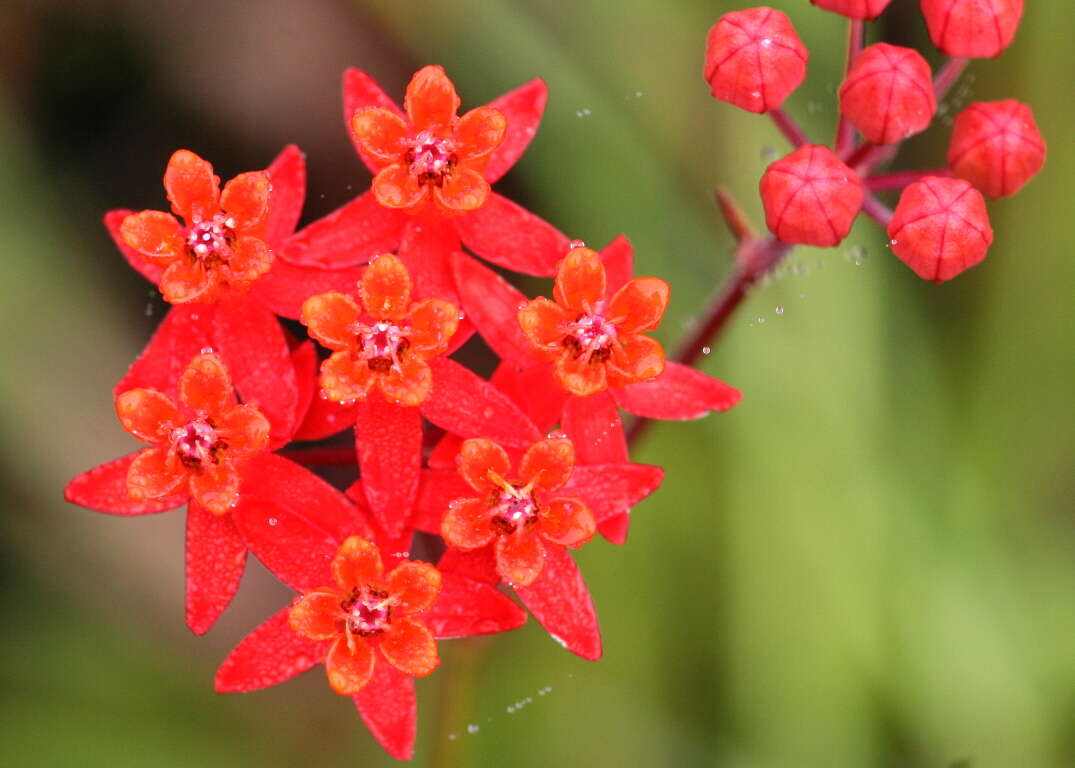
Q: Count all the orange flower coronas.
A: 7